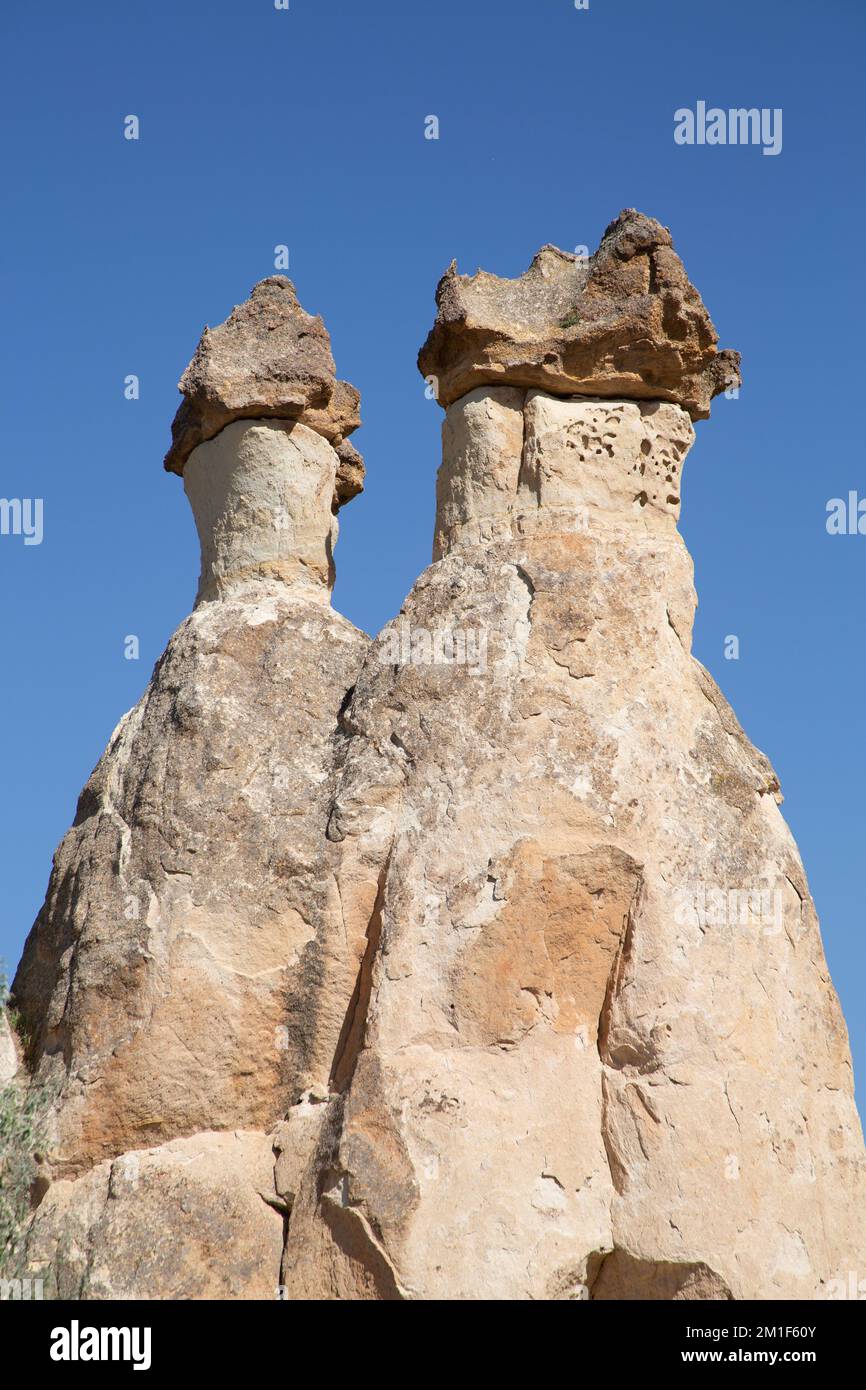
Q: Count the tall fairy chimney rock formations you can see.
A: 2